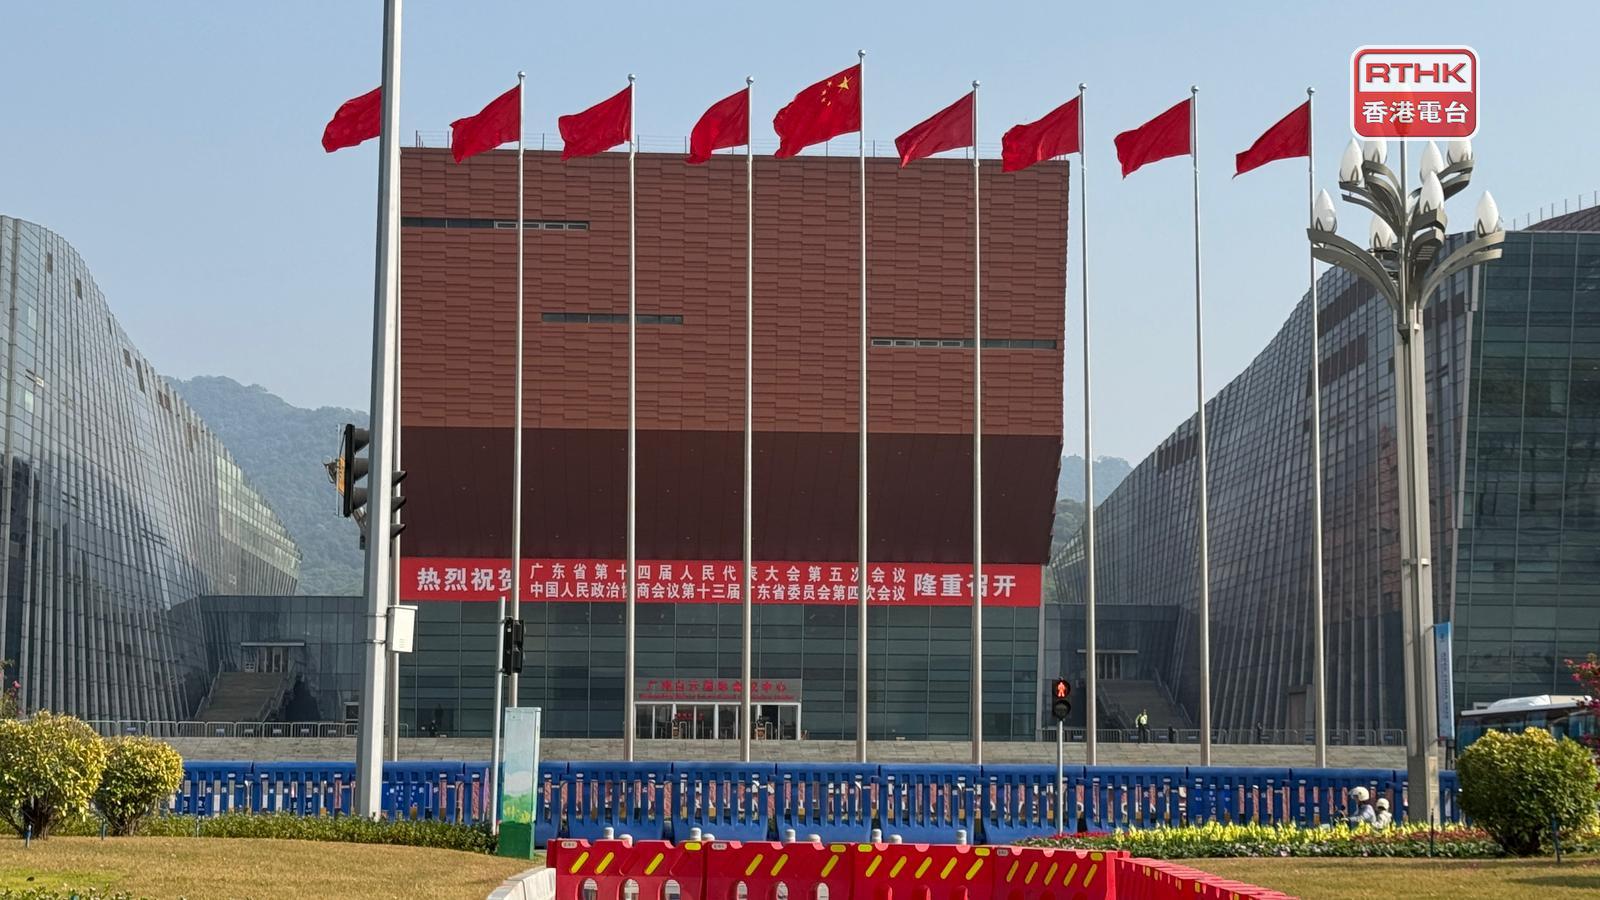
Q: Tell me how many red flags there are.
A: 9